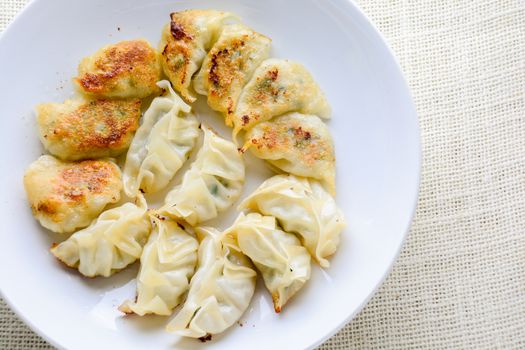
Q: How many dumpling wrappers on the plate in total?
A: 14